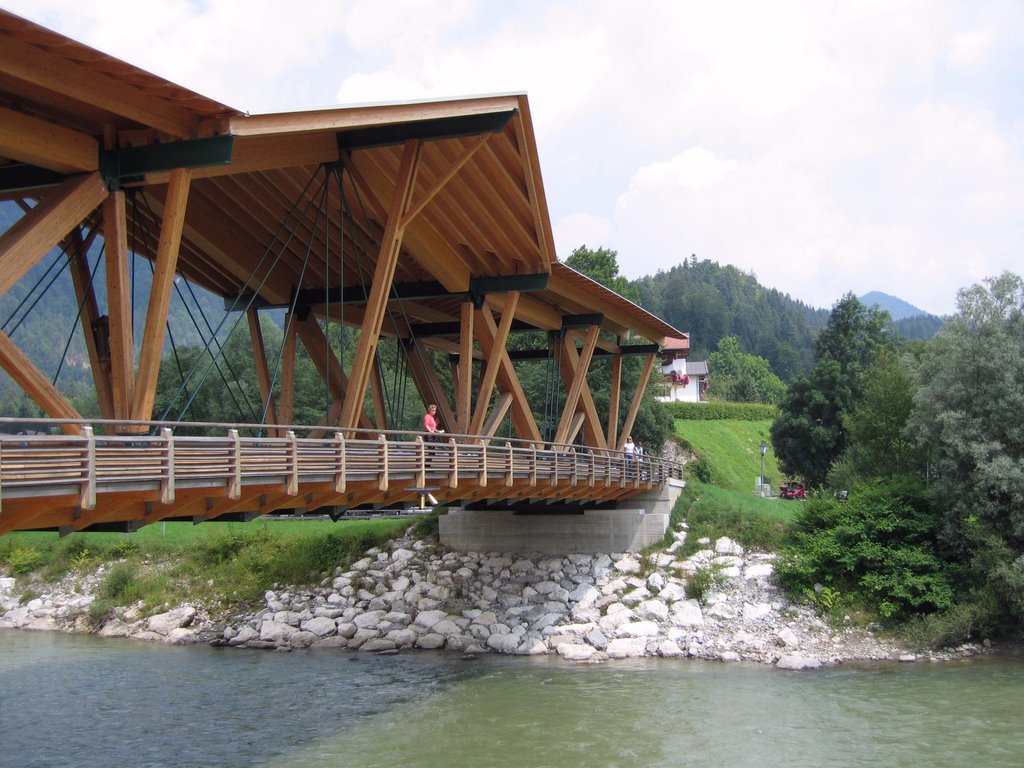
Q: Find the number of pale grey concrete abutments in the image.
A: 1